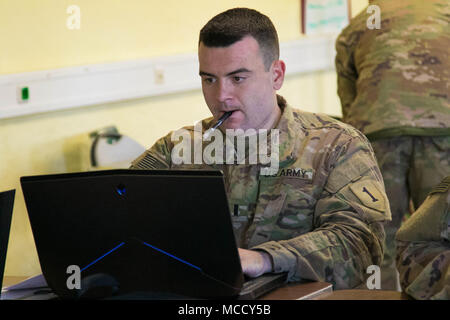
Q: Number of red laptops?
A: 0